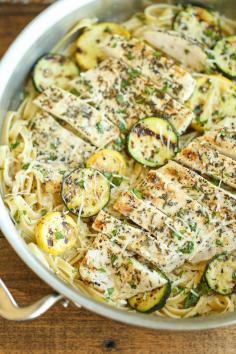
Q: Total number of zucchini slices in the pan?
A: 7